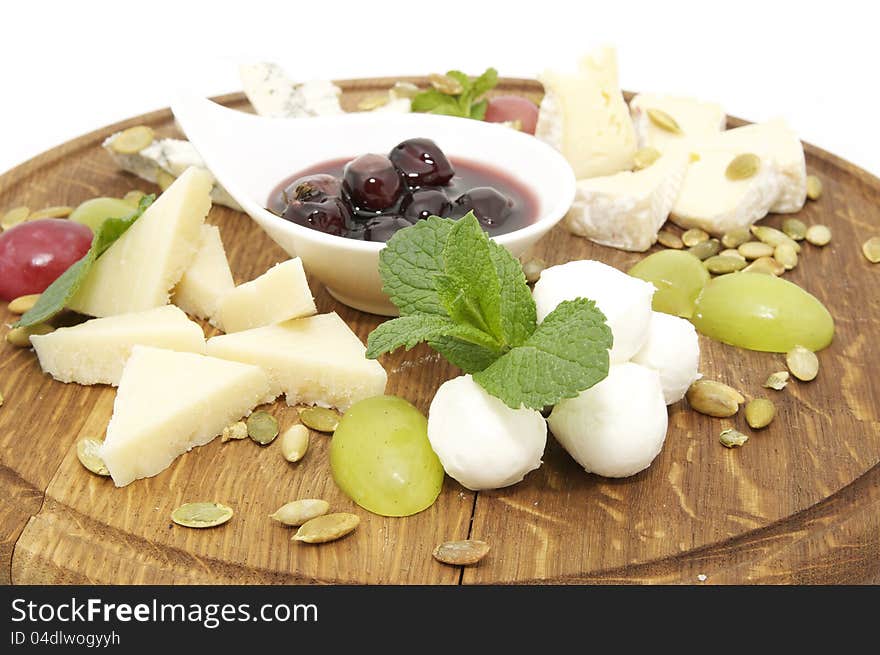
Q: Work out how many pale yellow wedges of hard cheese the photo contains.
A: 6